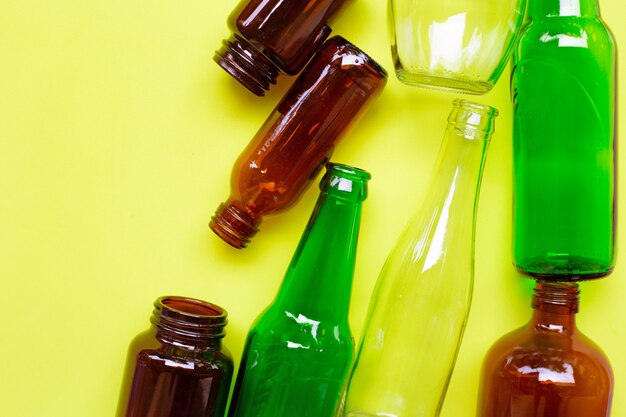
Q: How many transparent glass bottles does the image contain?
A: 2